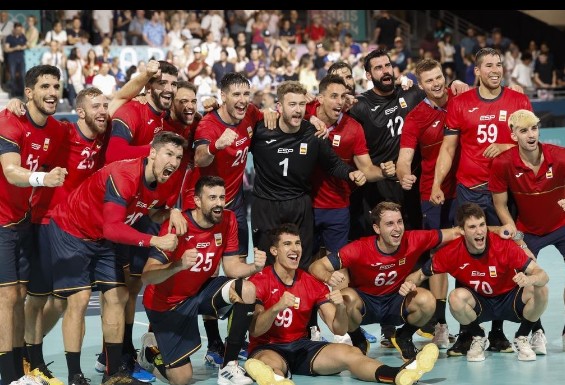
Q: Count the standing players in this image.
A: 13